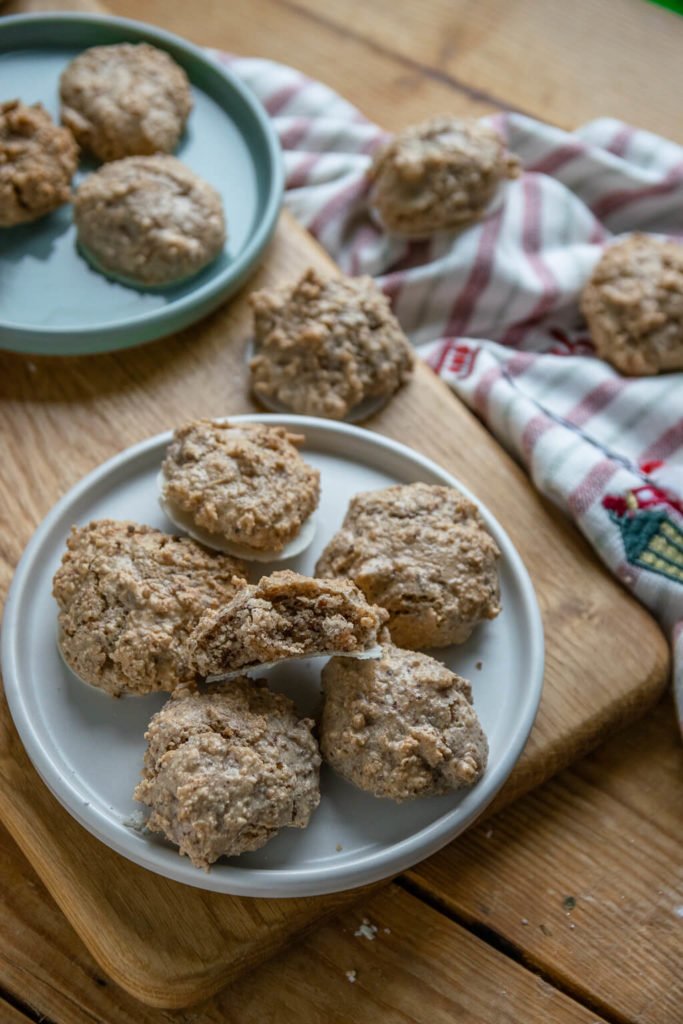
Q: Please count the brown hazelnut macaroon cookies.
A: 12